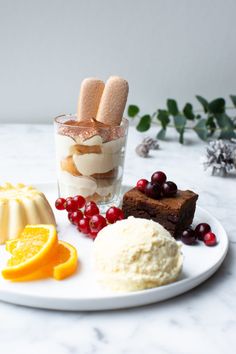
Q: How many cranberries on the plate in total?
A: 7